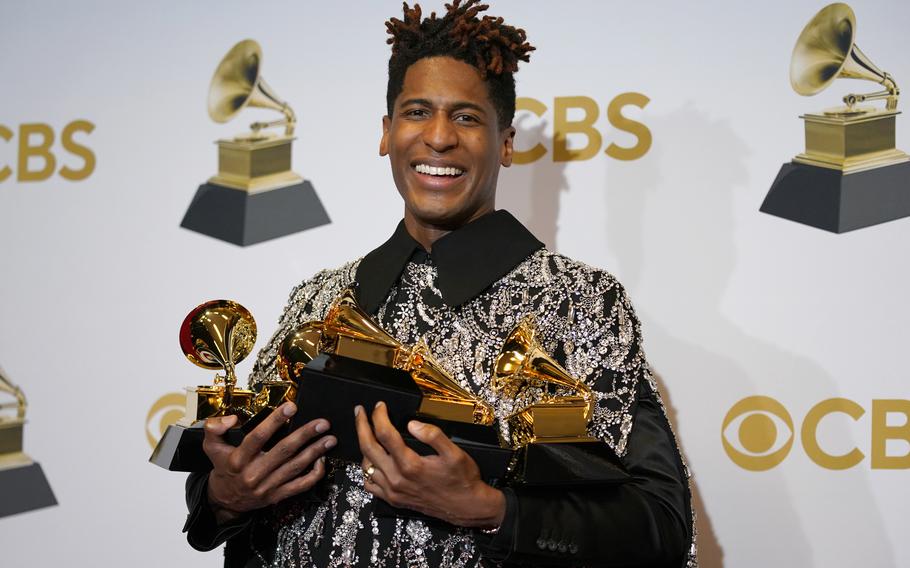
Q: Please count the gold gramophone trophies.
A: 5